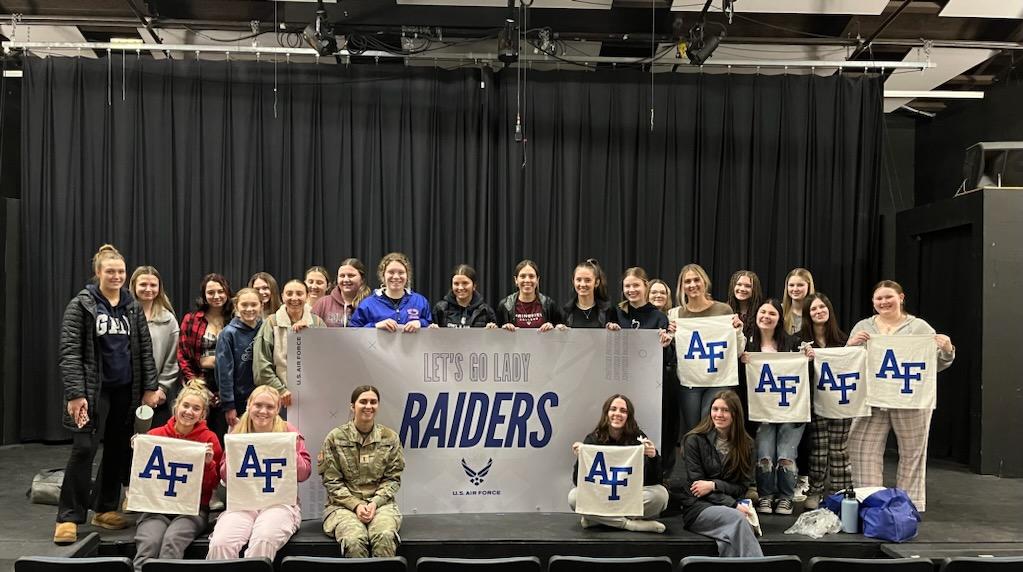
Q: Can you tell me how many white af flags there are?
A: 7